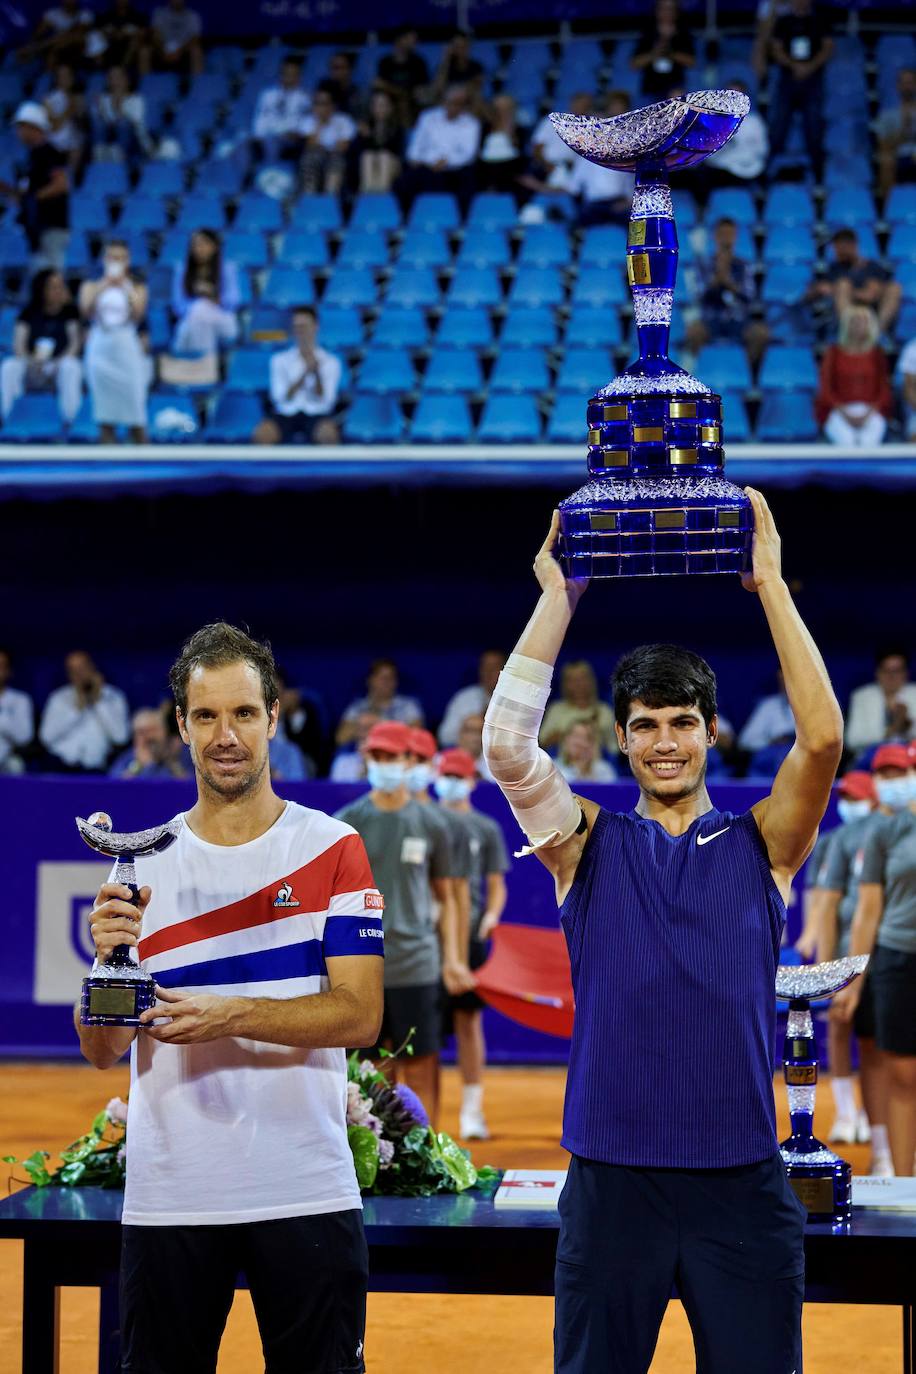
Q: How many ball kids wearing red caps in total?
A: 6